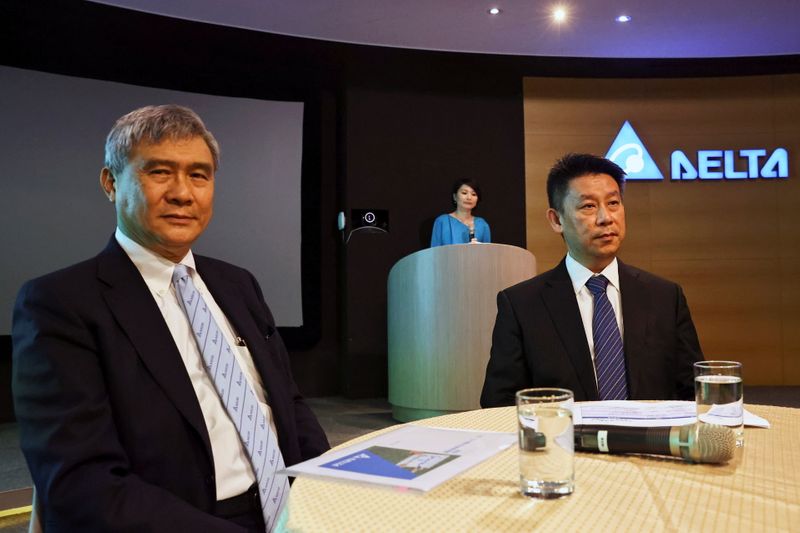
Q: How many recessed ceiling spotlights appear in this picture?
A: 3